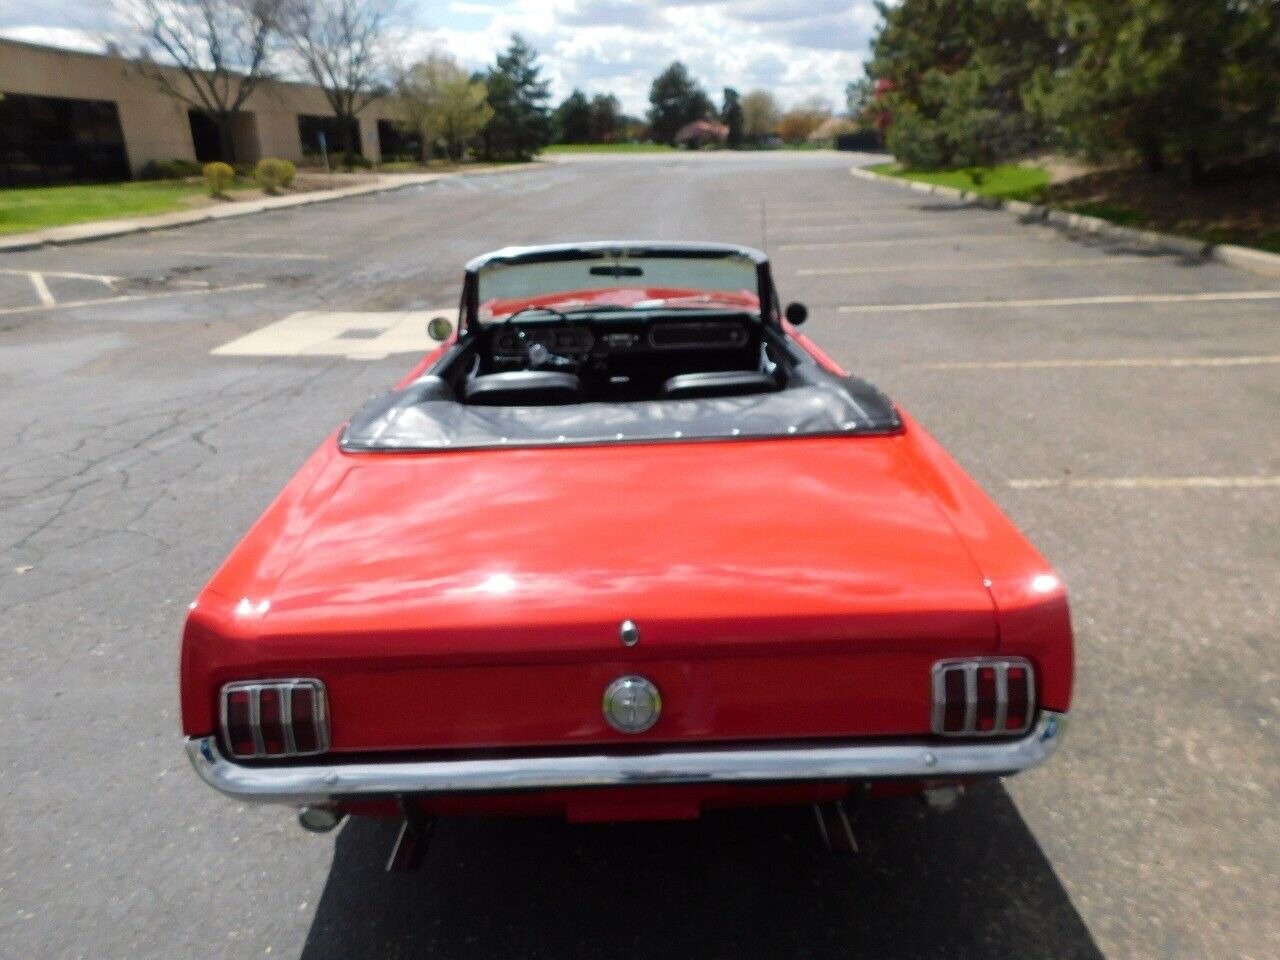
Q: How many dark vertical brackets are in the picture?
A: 2